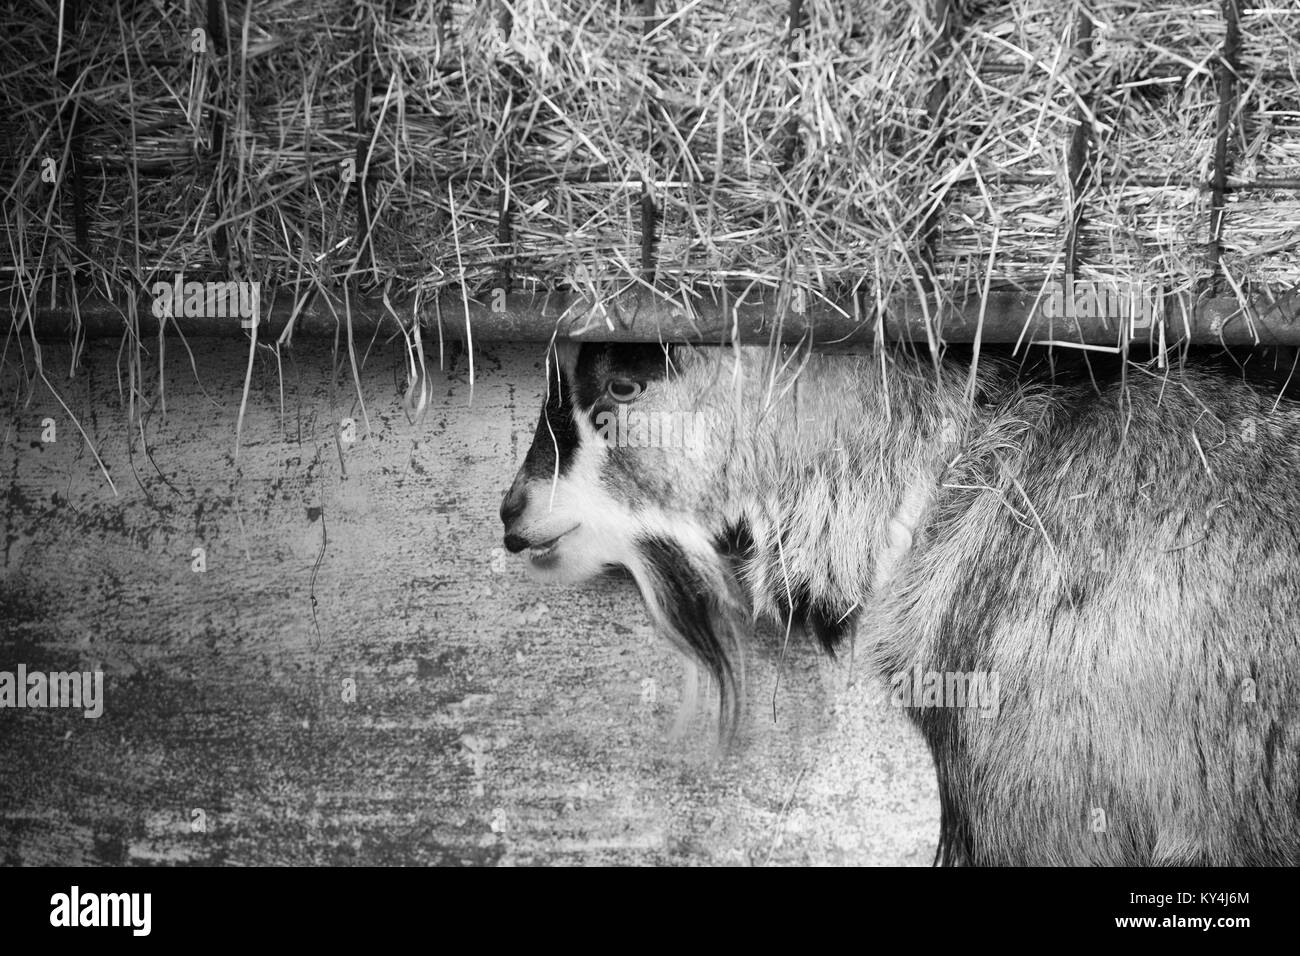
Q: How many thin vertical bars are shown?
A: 9